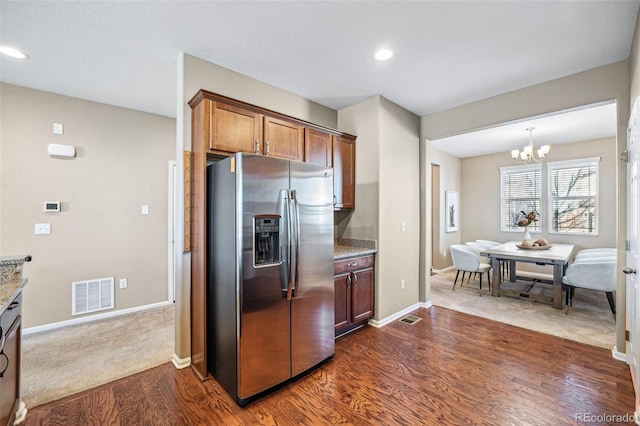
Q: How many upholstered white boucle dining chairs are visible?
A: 6